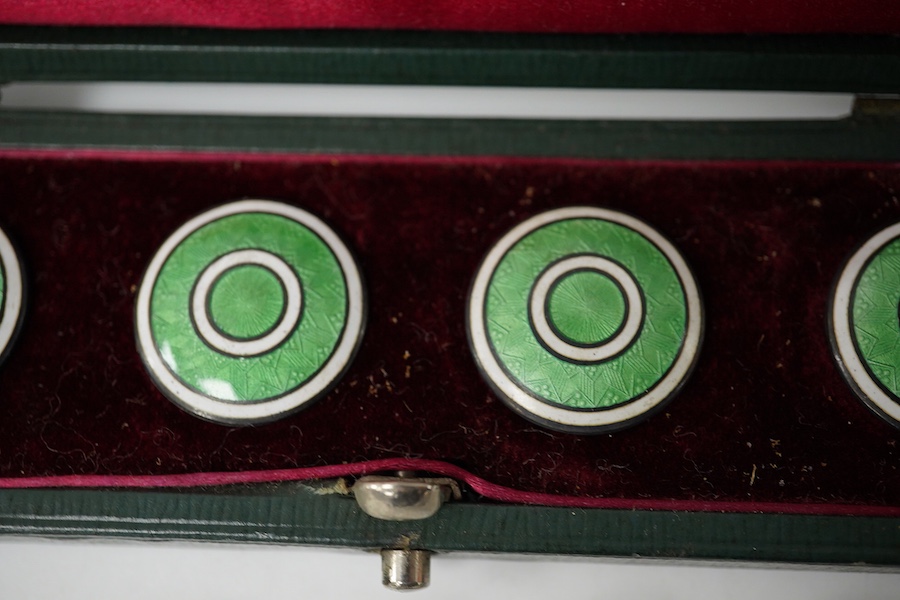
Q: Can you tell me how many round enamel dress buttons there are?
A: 4